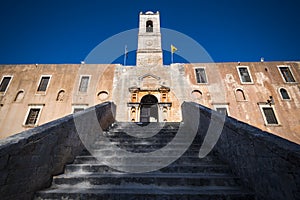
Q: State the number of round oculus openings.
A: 2